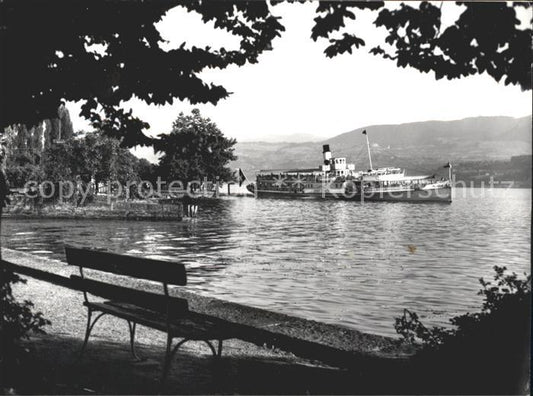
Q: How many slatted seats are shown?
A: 1